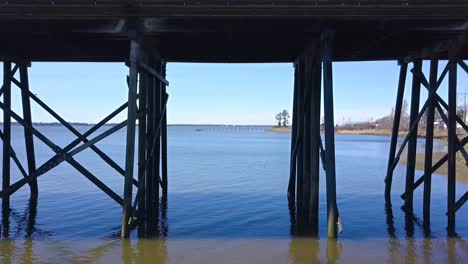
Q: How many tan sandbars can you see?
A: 1